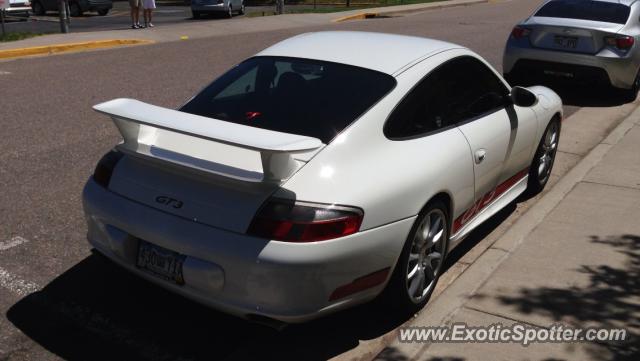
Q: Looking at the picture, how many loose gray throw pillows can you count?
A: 0